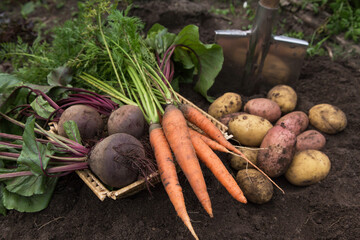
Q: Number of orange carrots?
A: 5